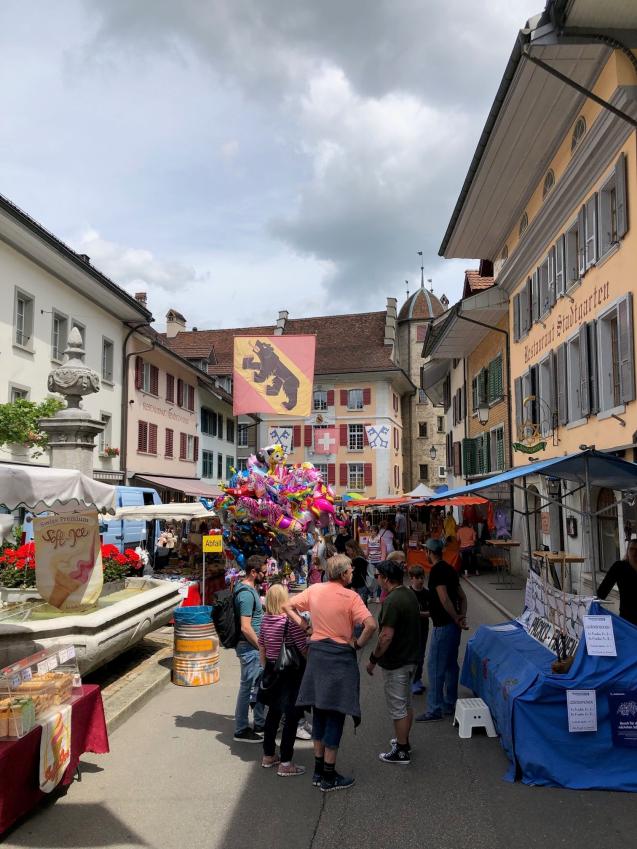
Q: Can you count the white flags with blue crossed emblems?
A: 2